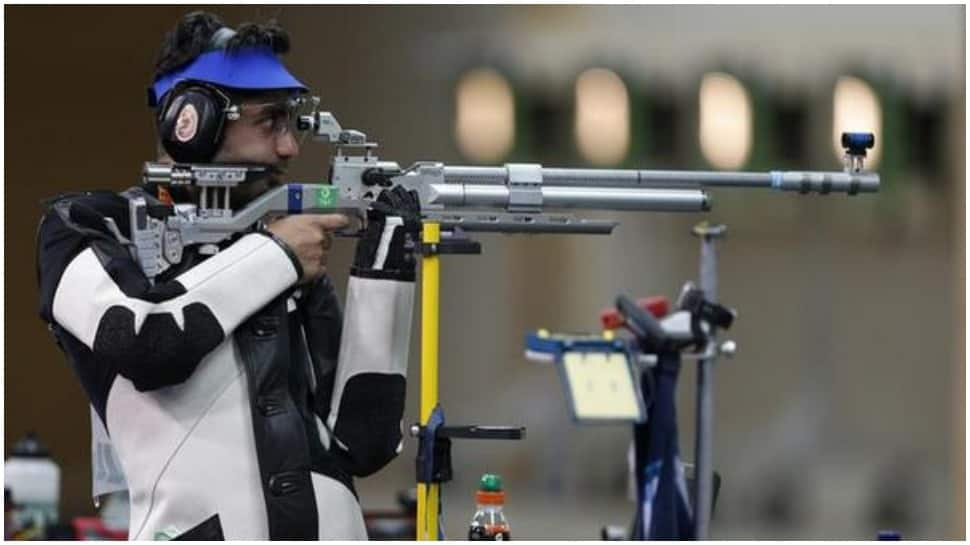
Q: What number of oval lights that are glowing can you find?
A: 4